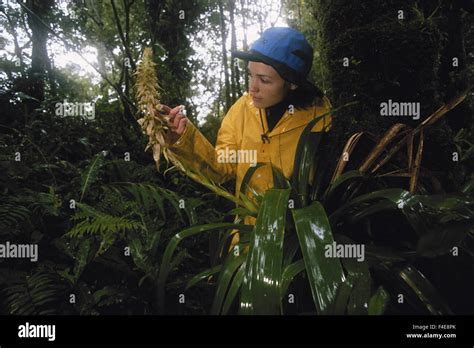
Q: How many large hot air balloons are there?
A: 0